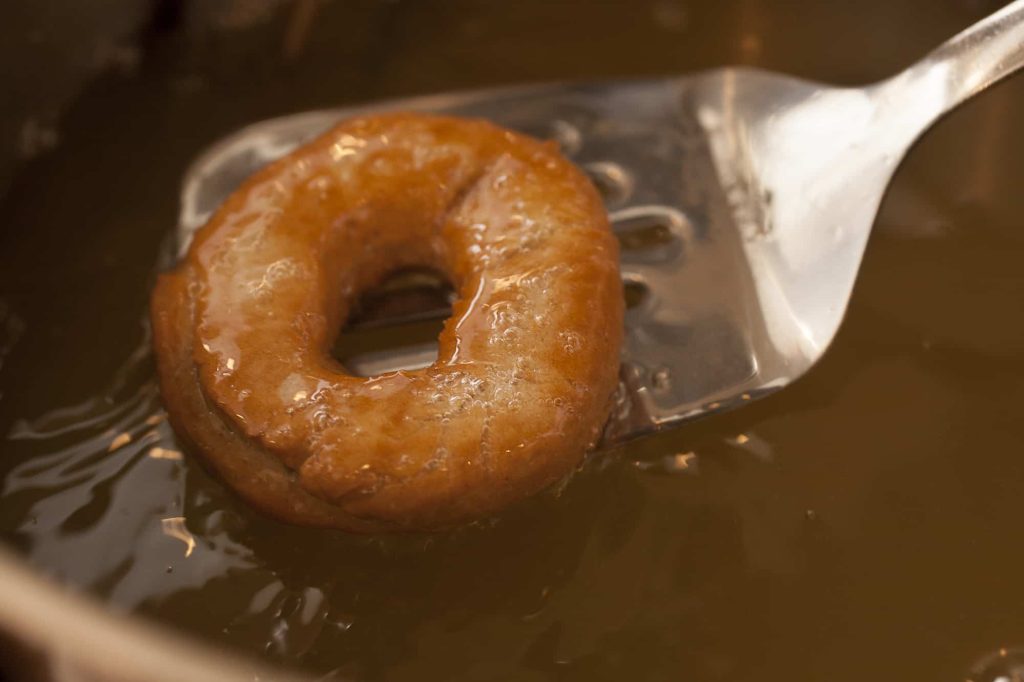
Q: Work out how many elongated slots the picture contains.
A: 4